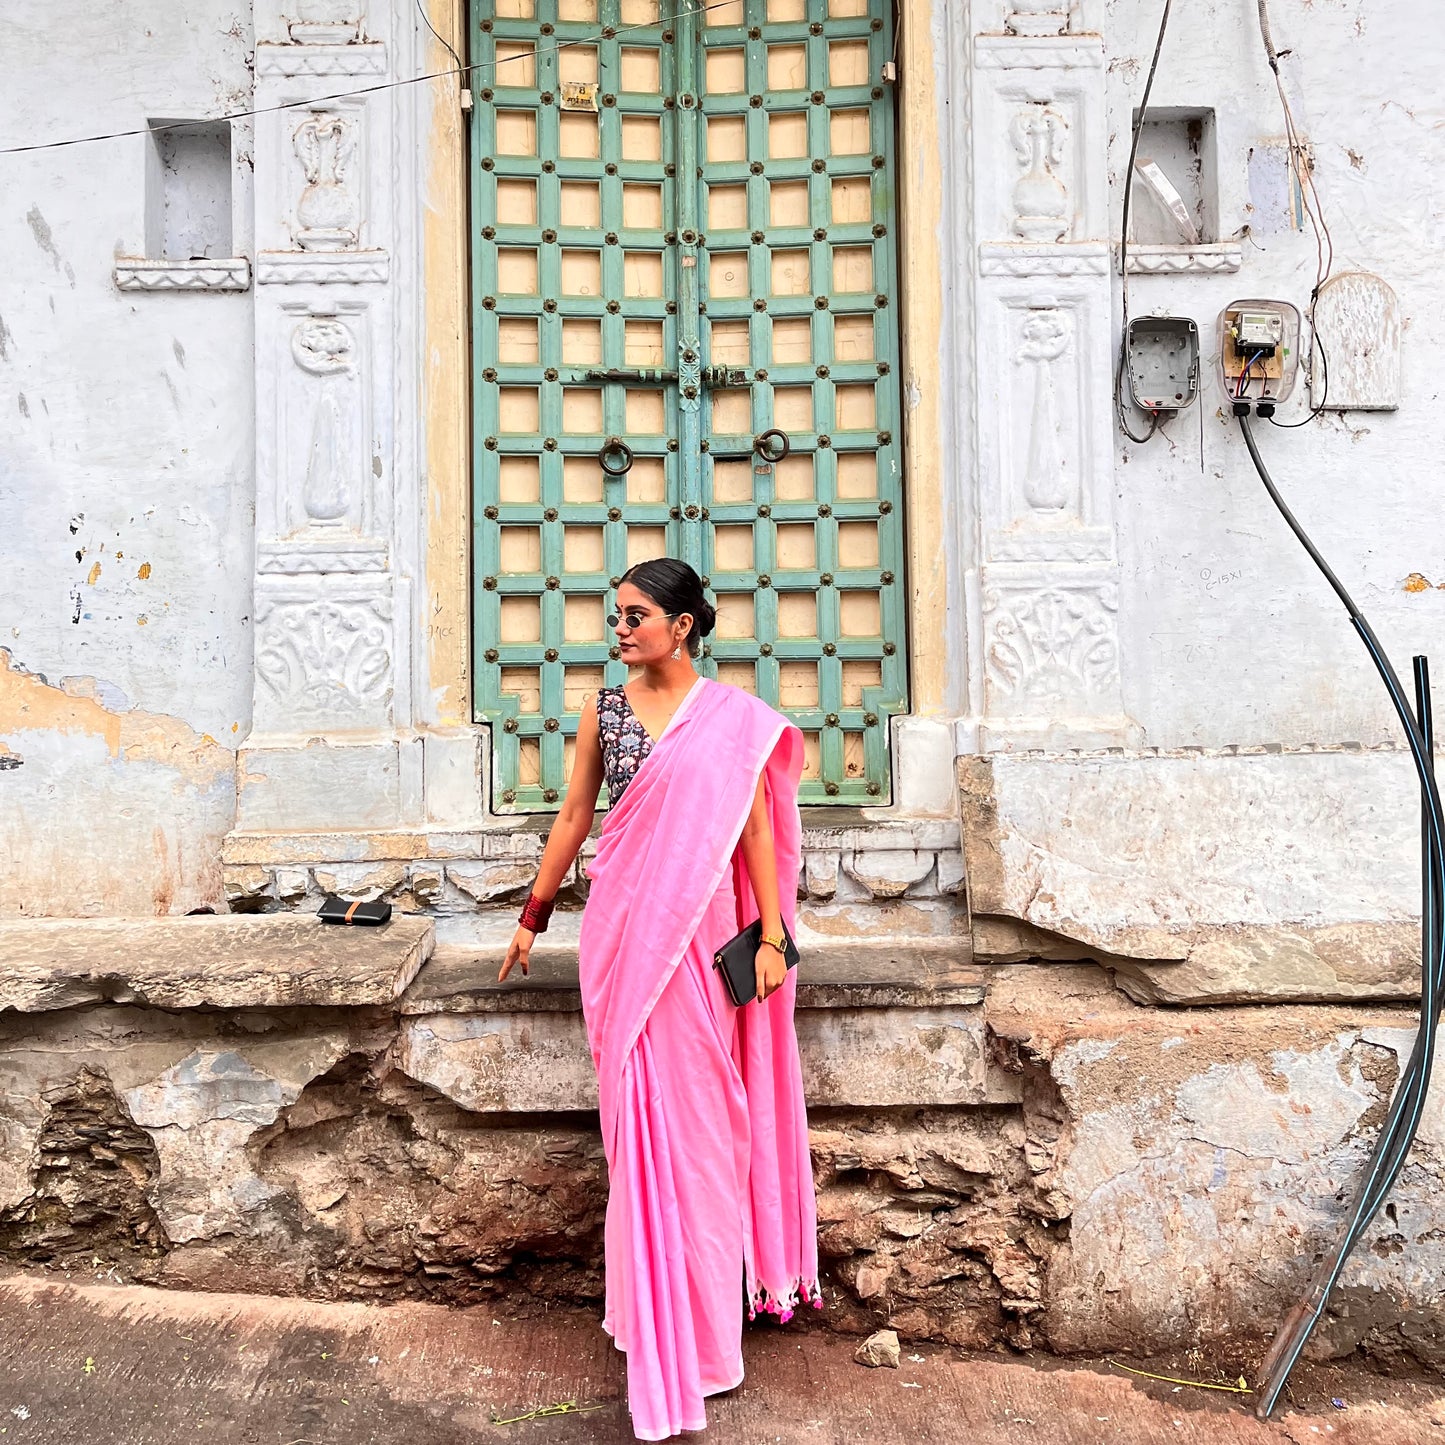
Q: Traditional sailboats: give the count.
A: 0